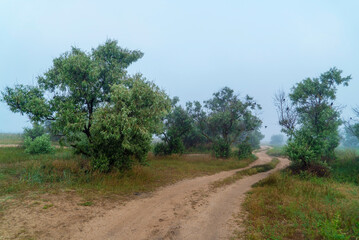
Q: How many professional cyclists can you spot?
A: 0